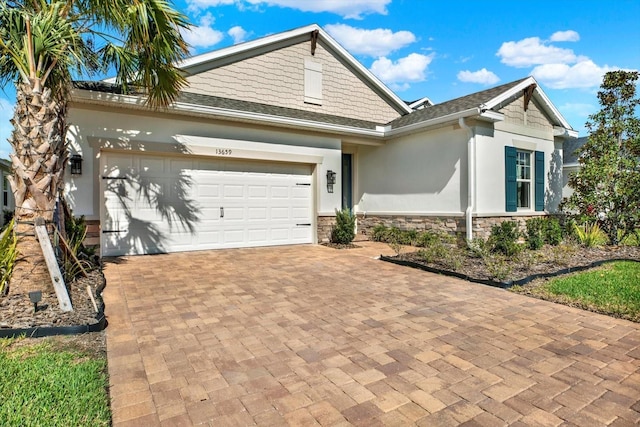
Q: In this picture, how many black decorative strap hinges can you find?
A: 4